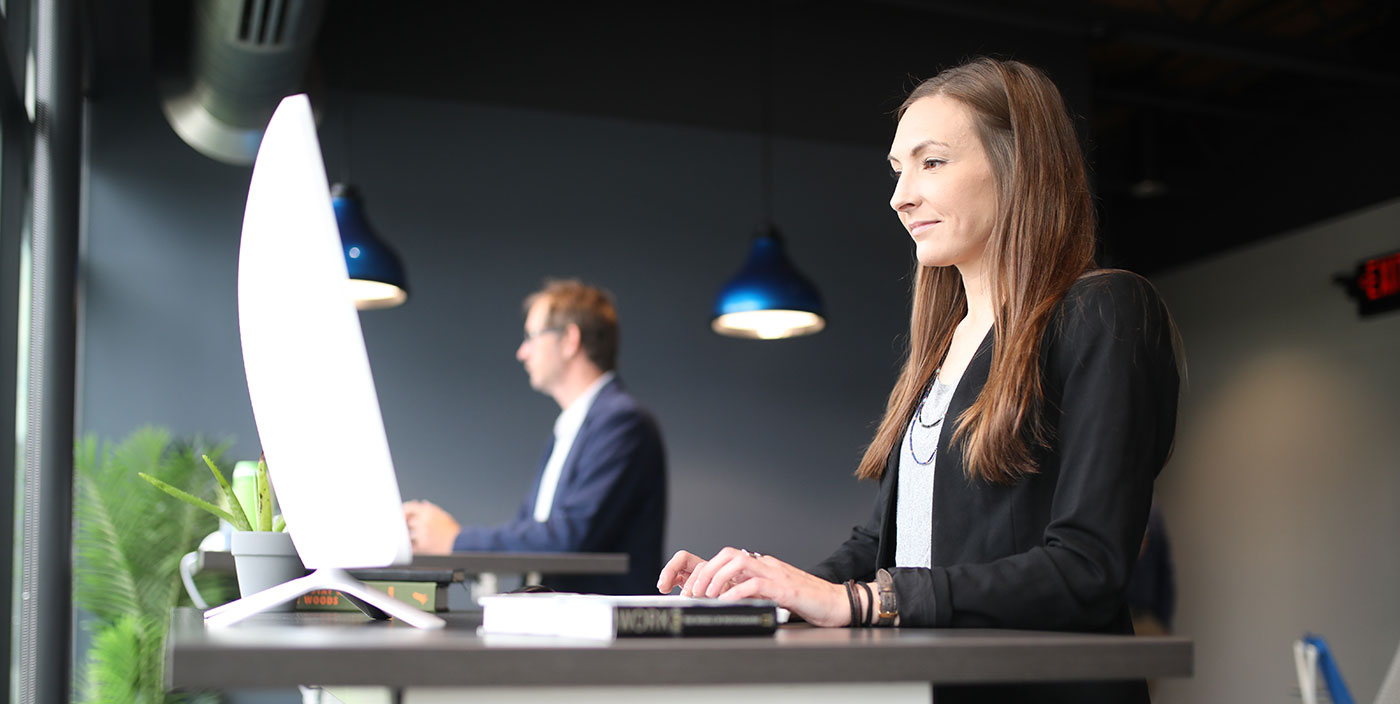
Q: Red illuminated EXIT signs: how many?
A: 1